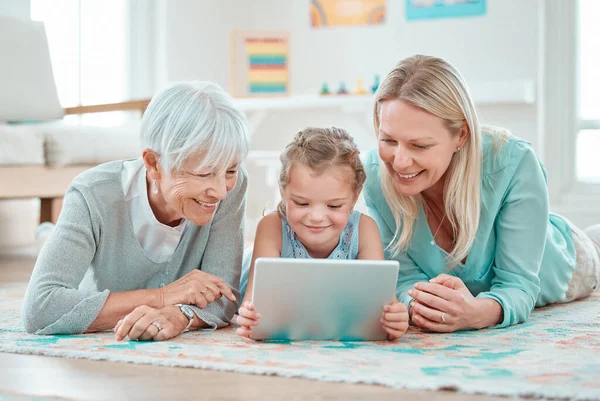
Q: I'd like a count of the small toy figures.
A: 4